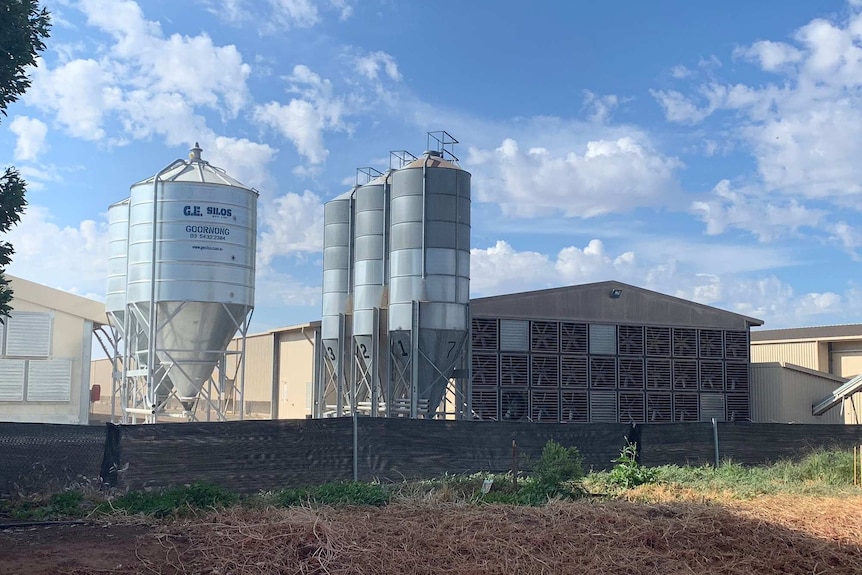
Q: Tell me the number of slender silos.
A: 3